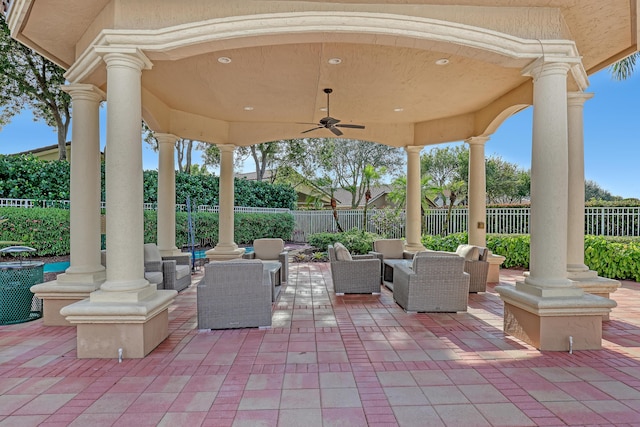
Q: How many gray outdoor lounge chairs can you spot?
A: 8